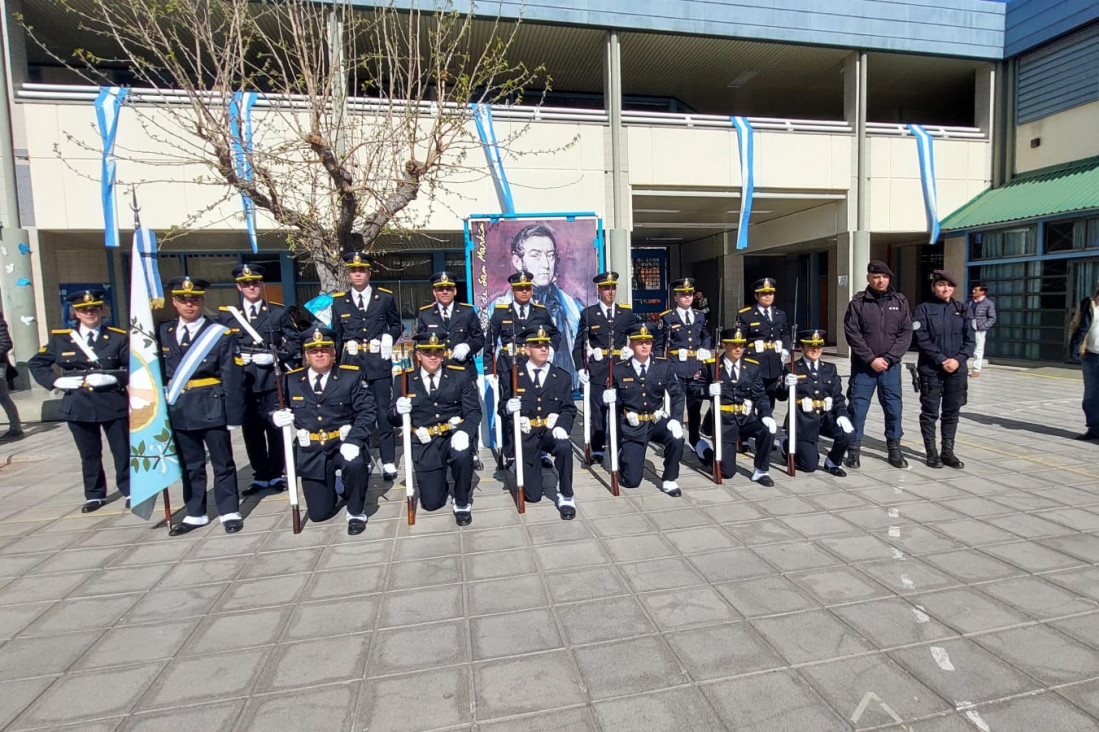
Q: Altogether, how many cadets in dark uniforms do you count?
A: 15